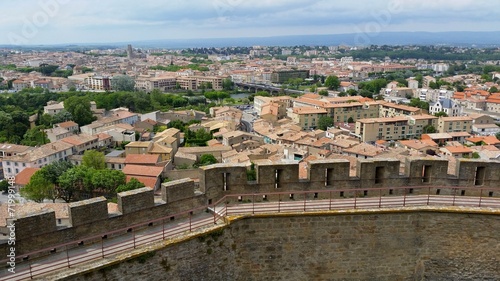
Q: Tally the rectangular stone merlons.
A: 10